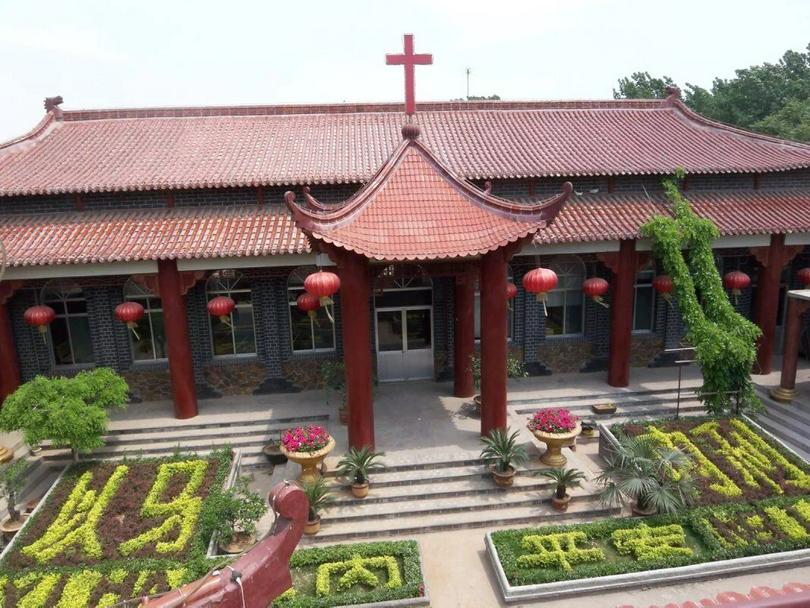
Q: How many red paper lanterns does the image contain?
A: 11